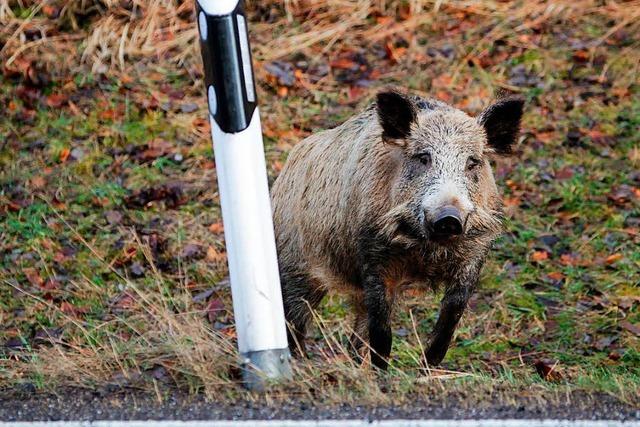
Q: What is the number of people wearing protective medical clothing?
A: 0